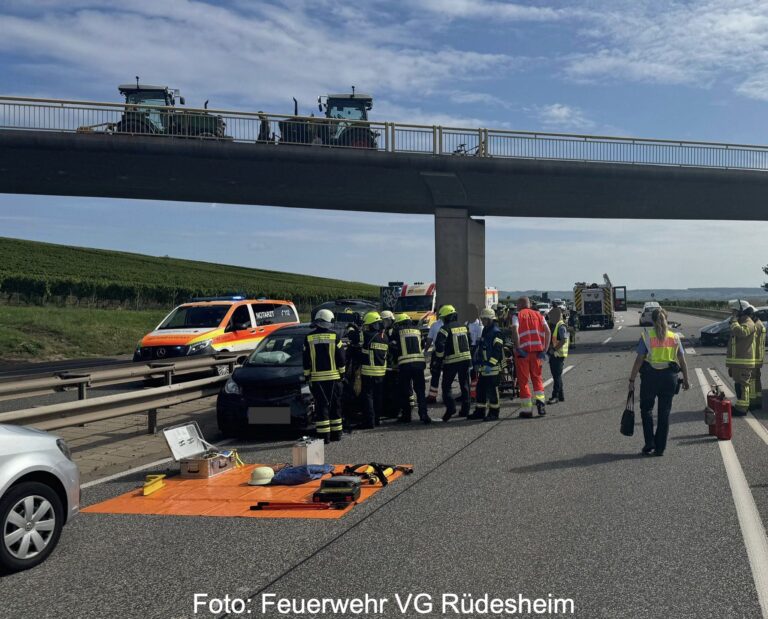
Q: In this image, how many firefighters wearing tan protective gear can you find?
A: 2